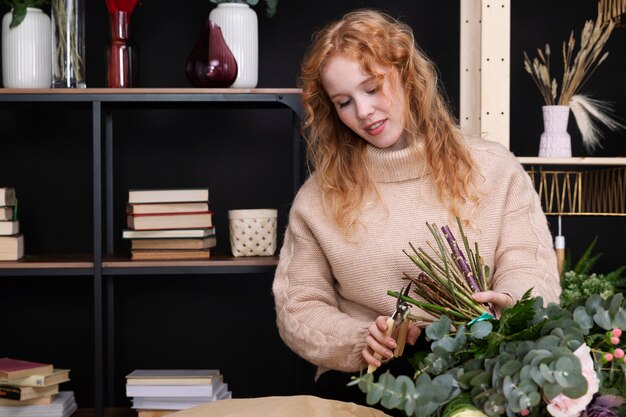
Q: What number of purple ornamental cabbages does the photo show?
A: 1